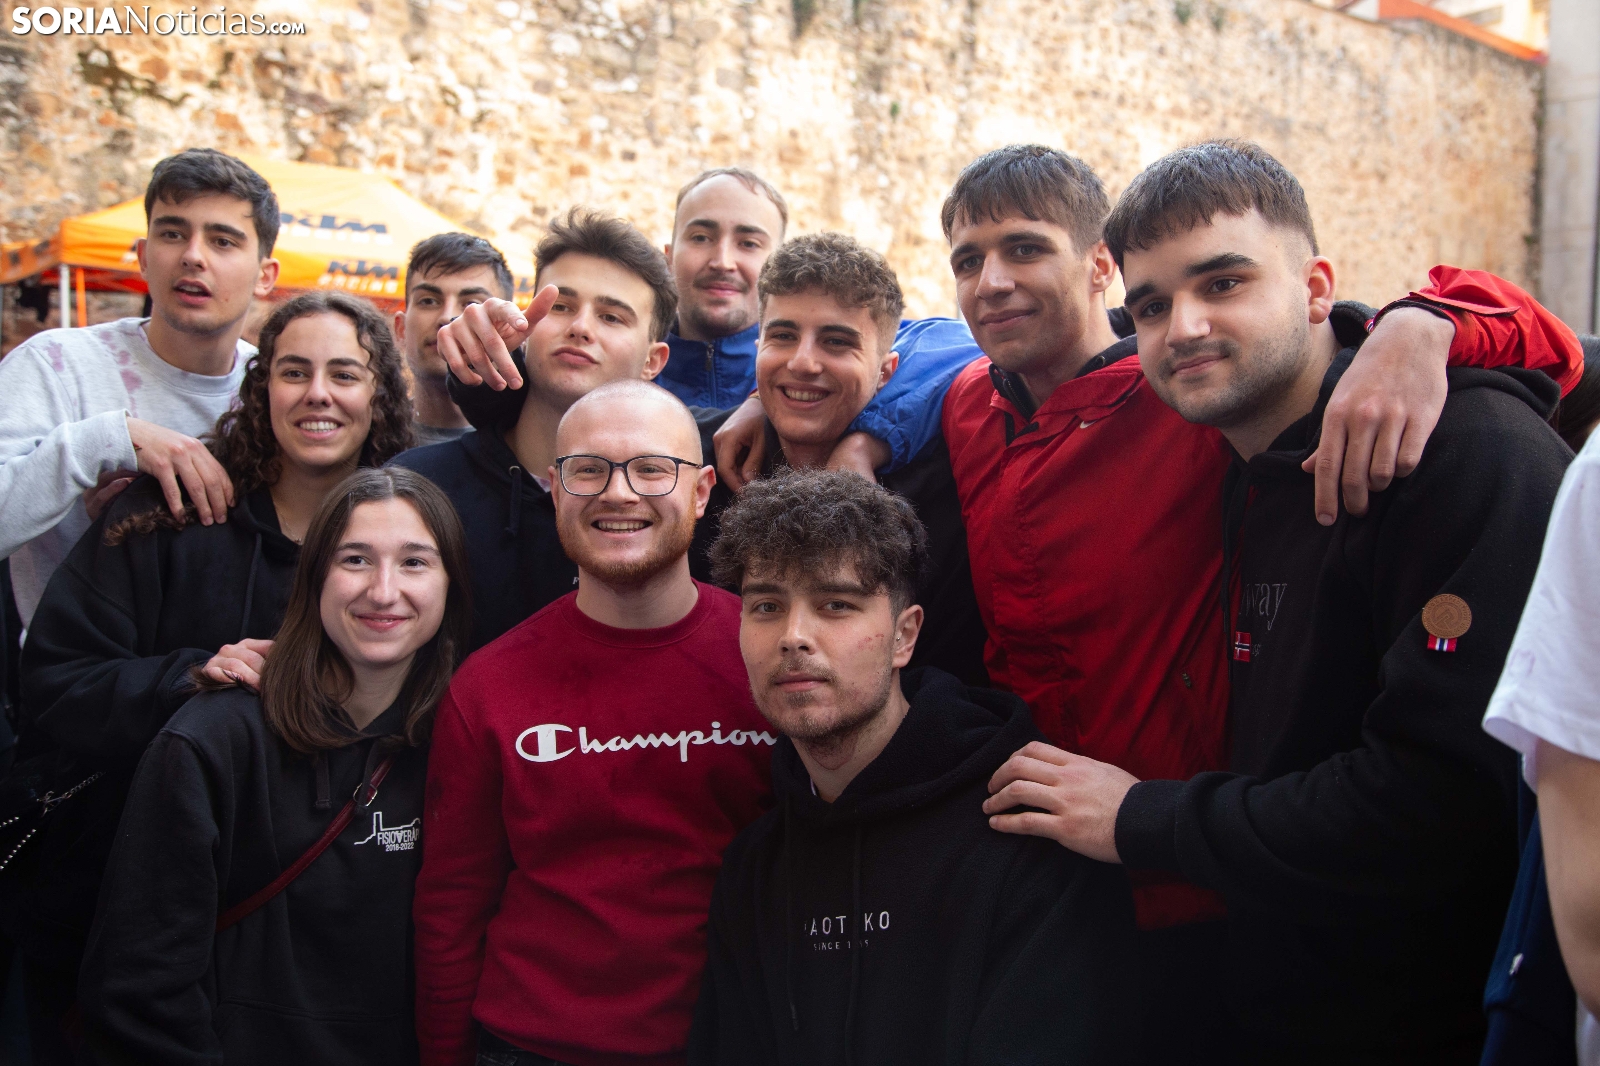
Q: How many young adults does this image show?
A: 11